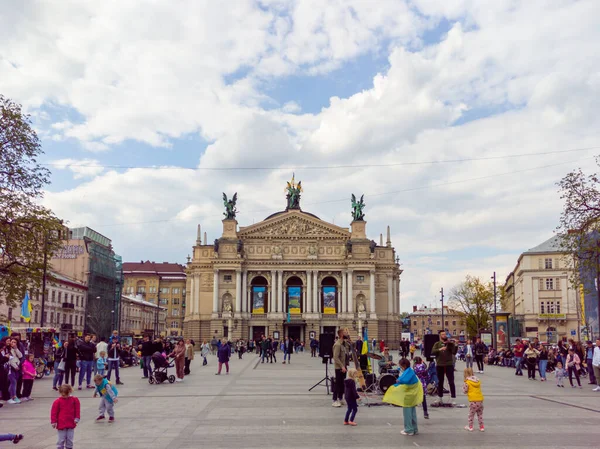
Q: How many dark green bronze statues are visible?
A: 3